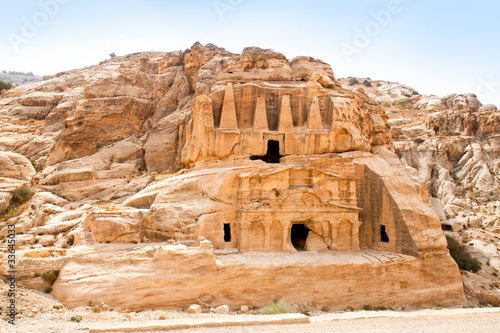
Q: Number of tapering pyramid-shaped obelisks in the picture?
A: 4